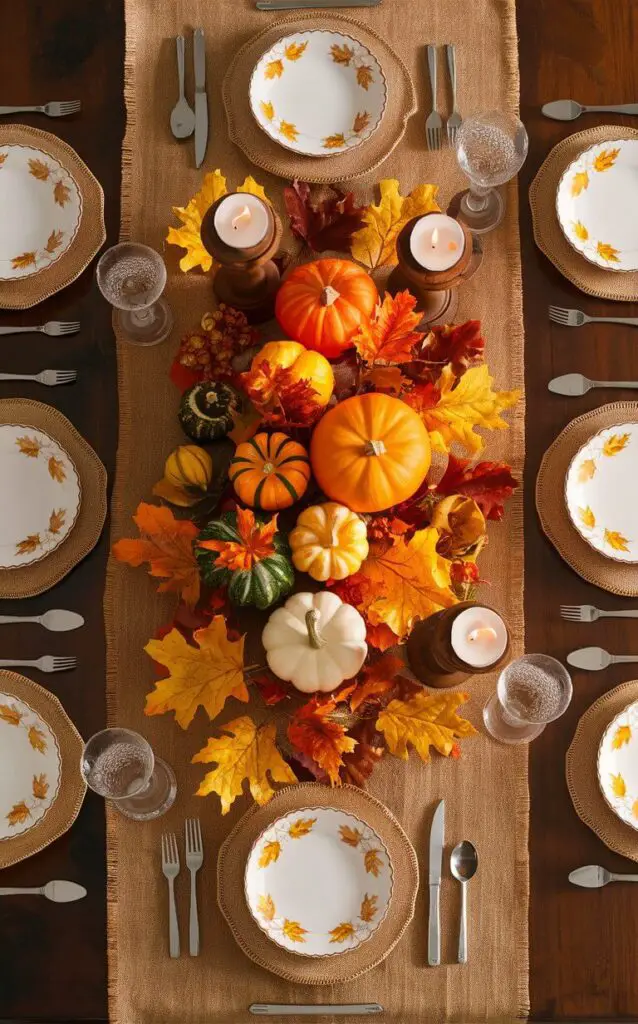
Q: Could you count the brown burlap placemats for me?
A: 8